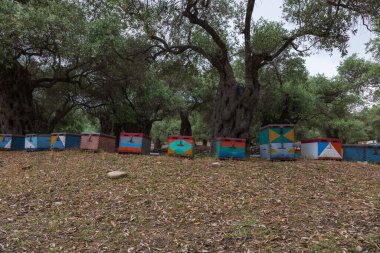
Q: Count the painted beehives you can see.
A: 10